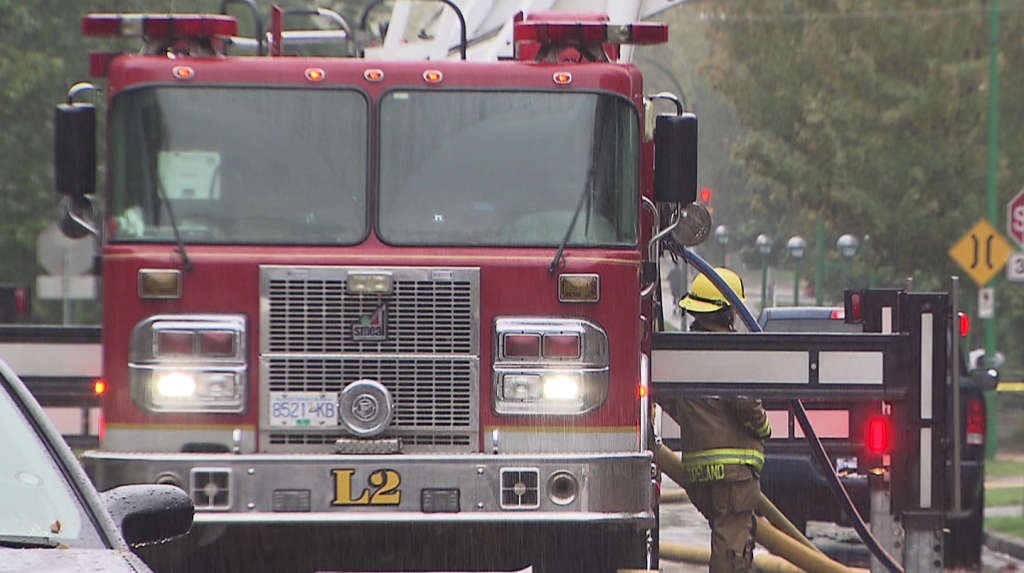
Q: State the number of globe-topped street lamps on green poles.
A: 4